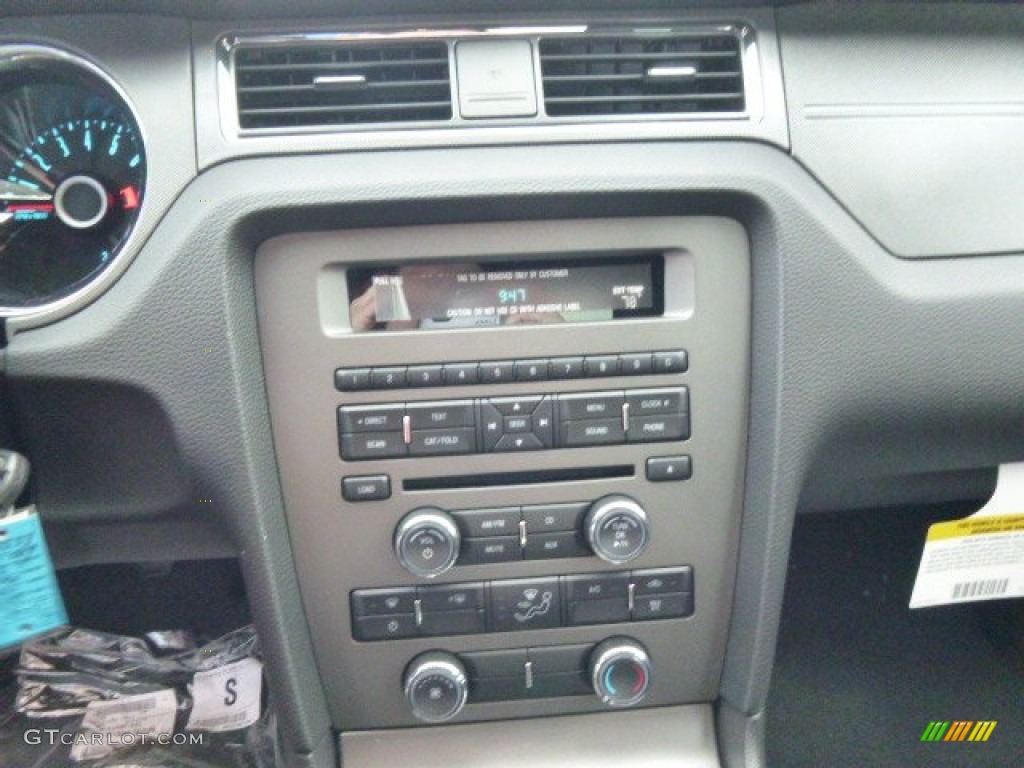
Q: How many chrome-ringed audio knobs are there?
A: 2